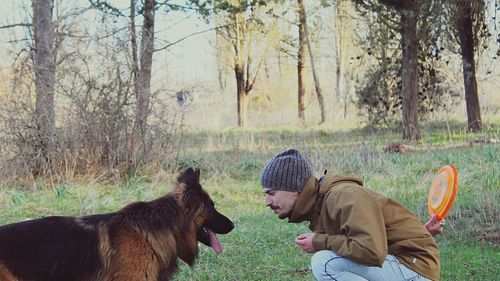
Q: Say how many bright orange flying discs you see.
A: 1